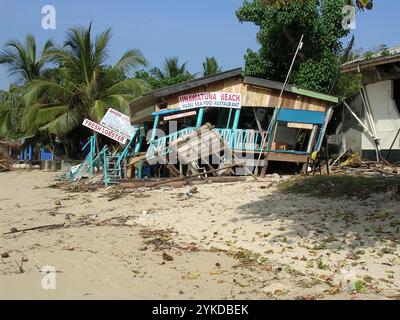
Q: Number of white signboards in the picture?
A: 3